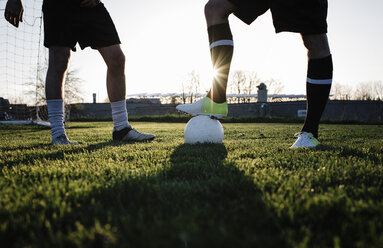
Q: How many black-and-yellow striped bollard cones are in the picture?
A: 0